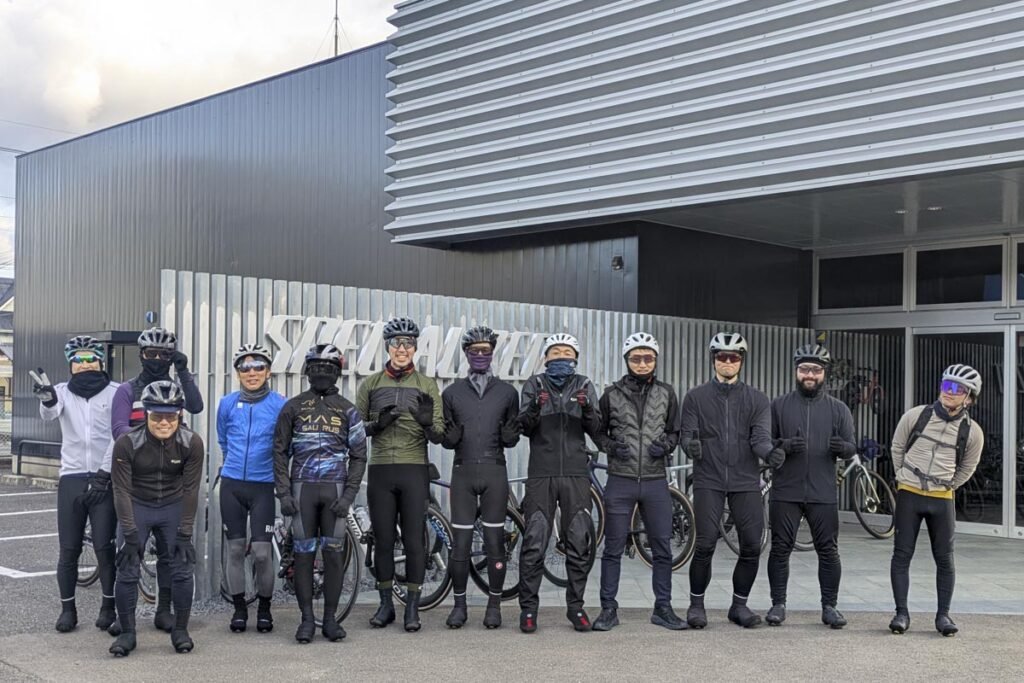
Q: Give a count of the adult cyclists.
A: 12